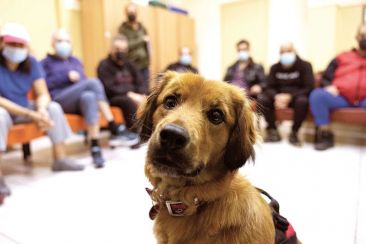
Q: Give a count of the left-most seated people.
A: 3